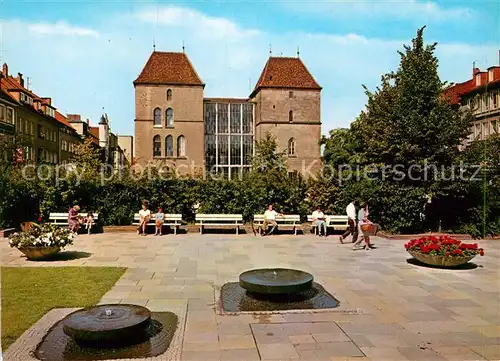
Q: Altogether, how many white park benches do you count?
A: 5